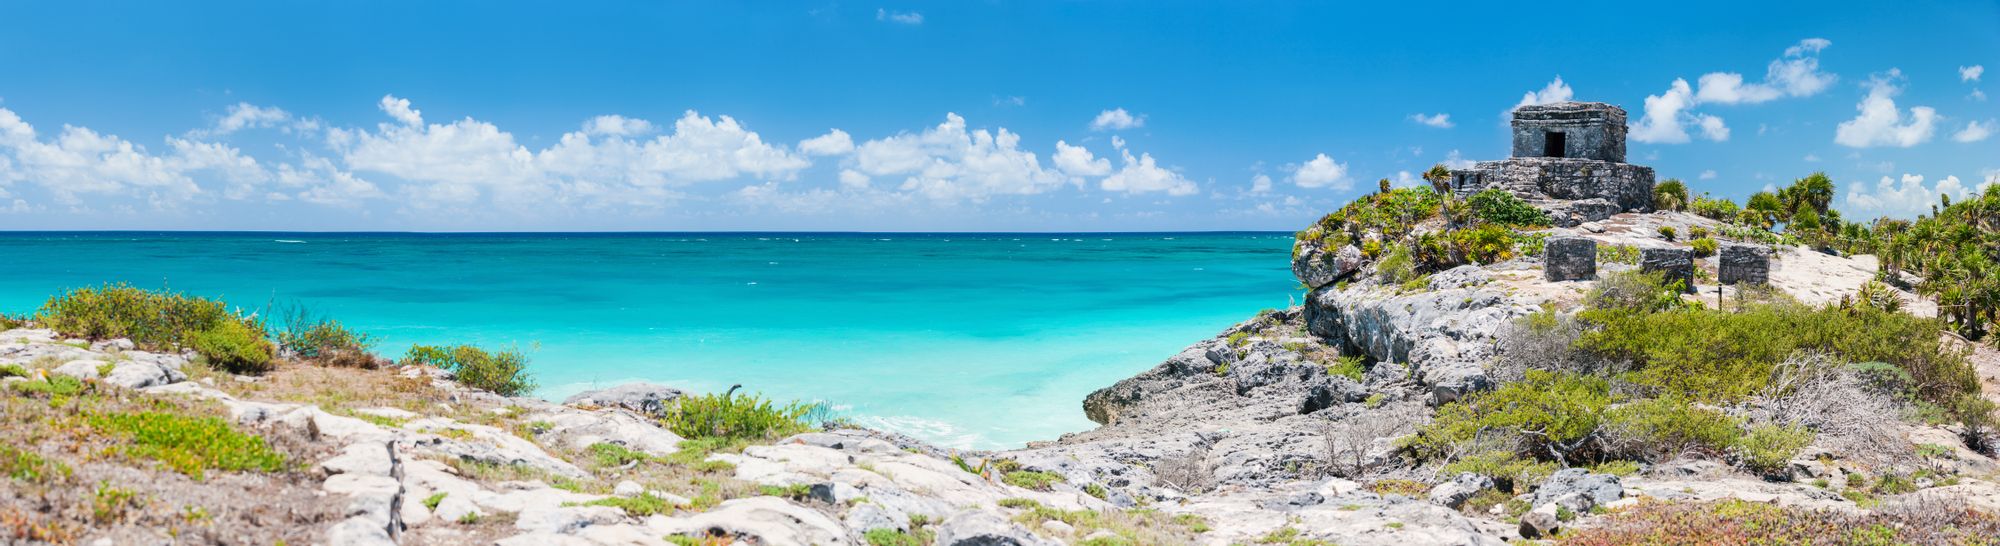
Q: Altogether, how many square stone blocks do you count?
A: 3